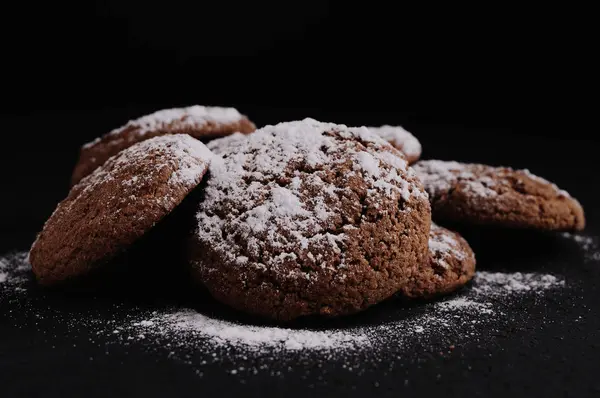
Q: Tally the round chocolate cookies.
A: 6